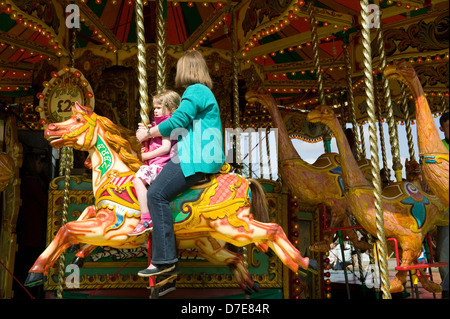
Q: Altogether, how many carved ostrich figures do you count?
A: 3